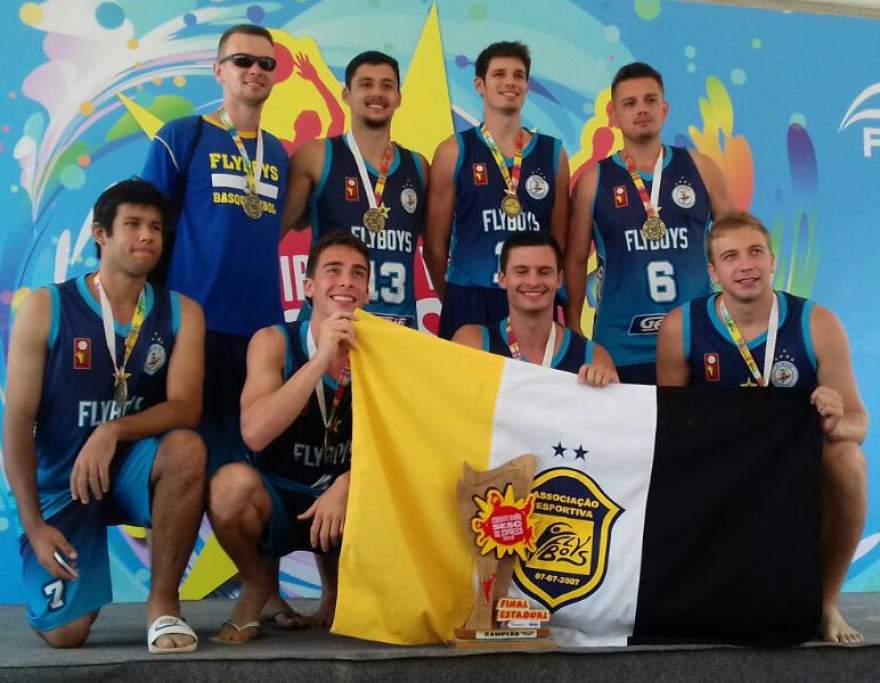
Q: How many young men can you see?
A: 8